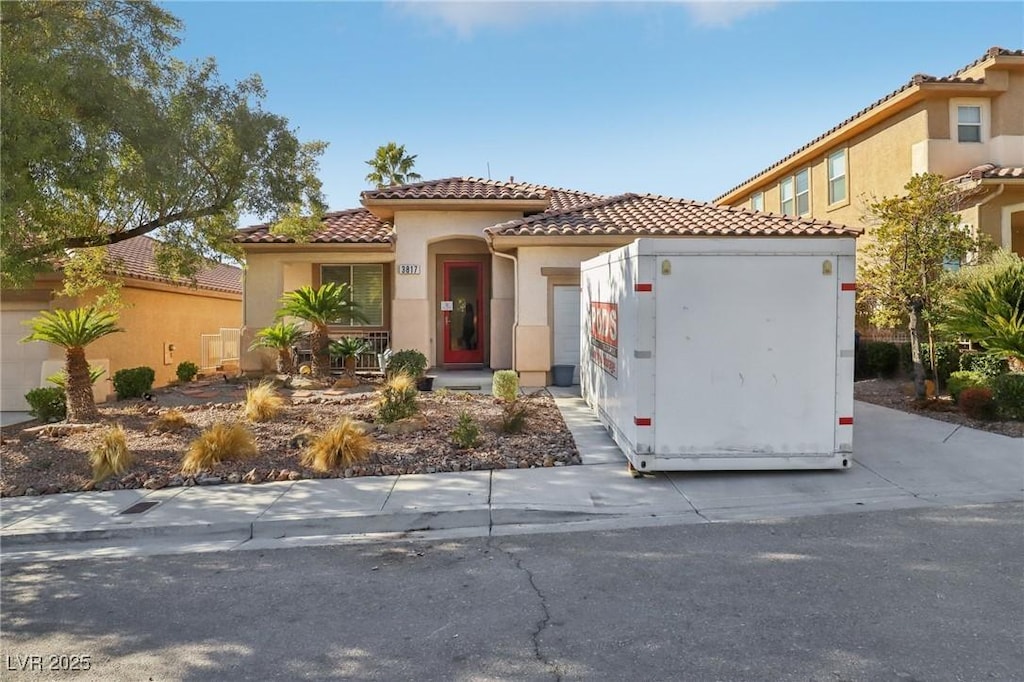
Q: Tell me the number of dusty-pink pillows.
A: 0